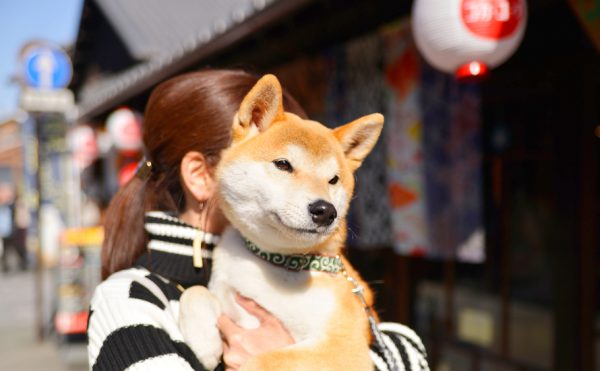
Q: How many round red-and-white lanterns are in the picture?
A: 3